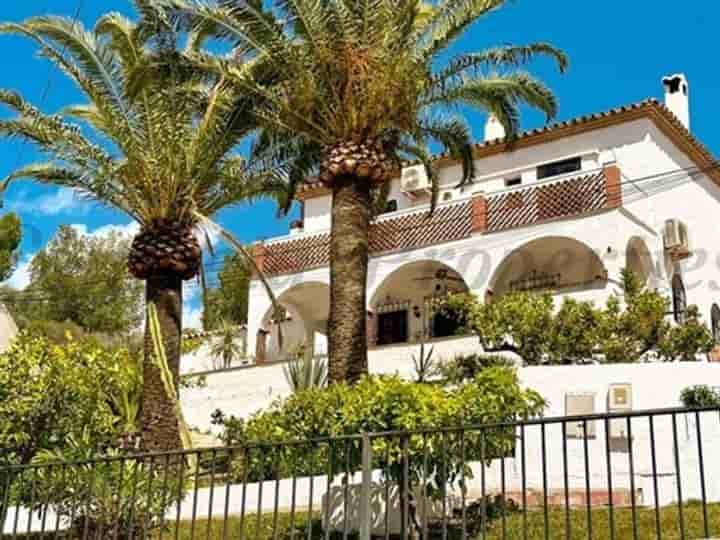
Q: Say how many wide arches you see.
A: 3